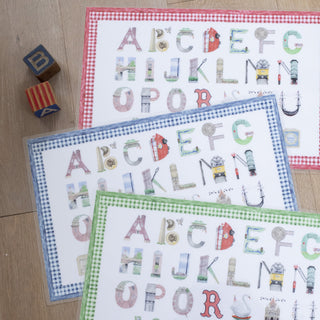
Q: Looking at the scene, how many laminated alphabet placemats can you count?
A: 3